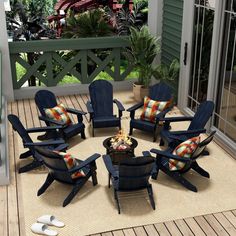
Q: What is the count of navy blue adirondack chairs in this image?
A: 8